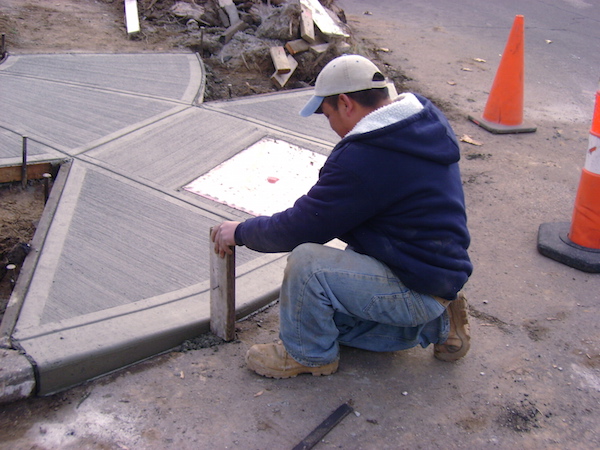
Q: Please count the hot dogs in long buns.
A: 0